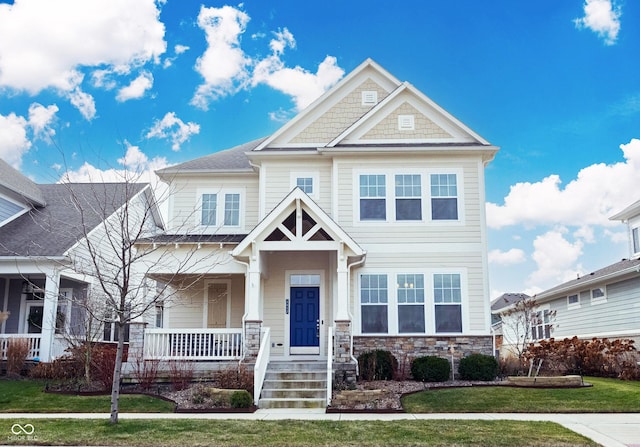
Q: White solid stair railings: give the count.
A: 2